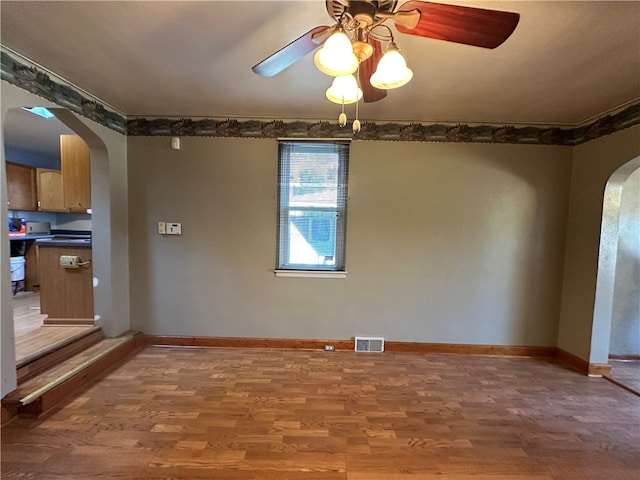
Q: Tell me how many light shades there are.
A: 3